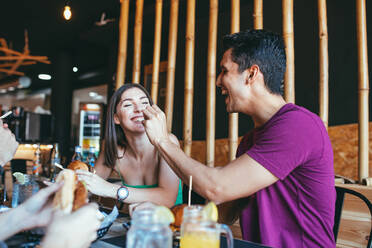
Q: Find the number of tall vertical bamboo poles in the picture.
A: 11